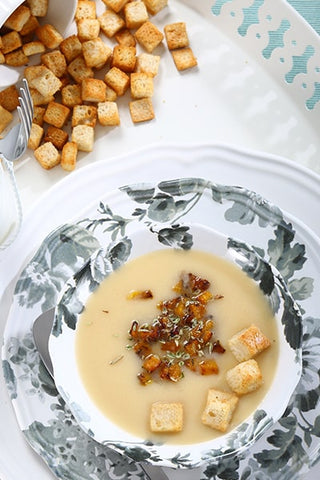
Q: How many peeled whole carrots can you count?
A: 0